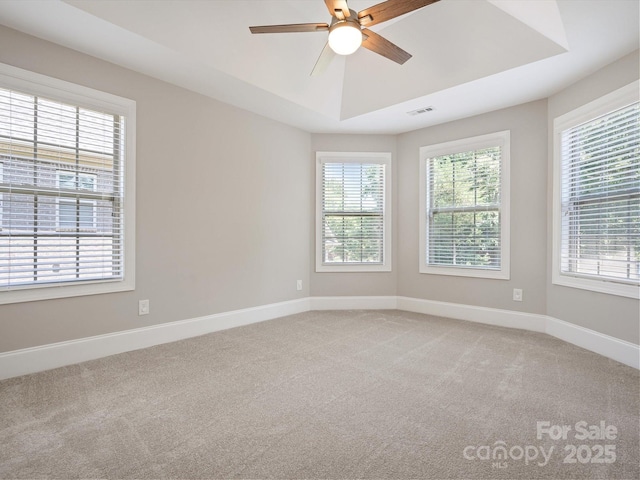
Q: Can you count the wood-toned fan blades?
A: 4